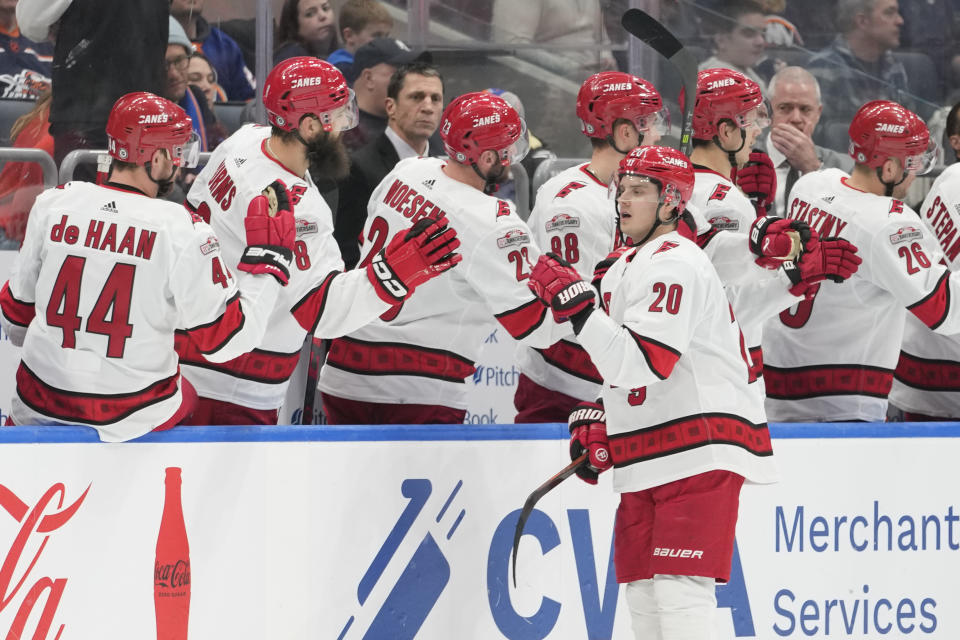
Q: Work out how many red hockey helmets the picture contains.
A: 7